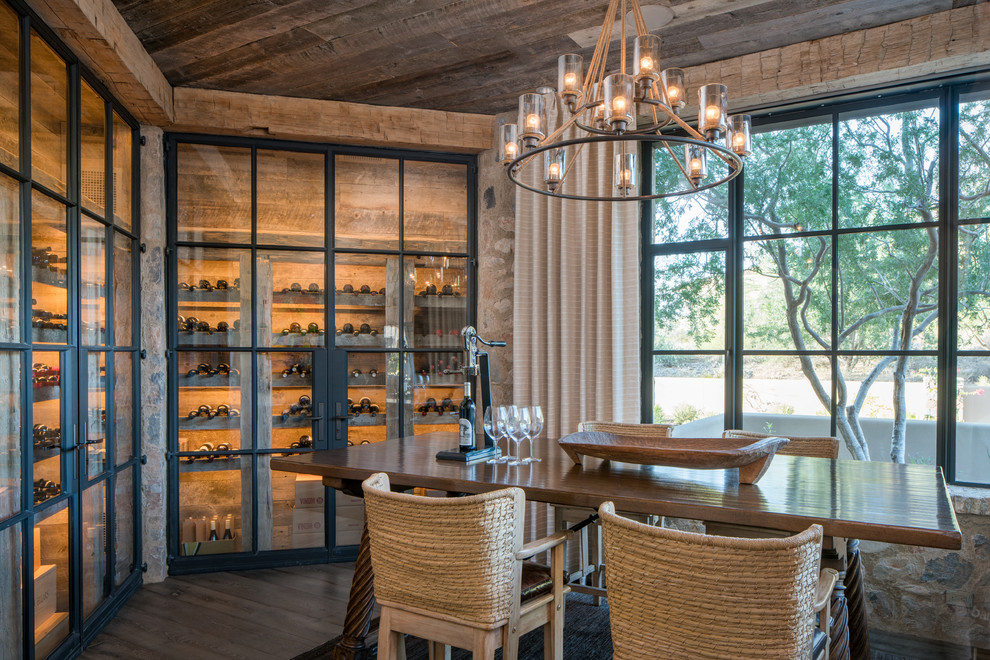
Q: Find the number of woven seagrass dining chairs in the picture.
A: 4